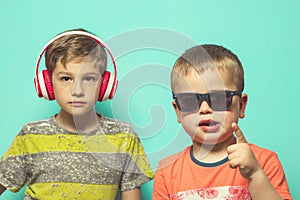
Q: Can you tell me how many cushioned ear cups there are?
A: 2